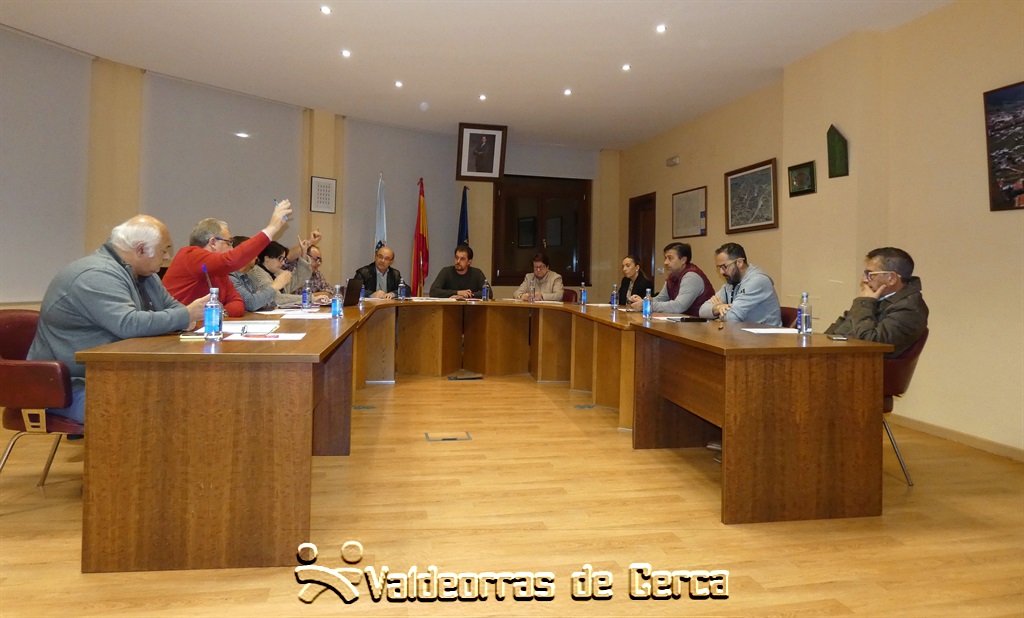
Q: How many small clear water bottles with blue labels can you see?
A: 11